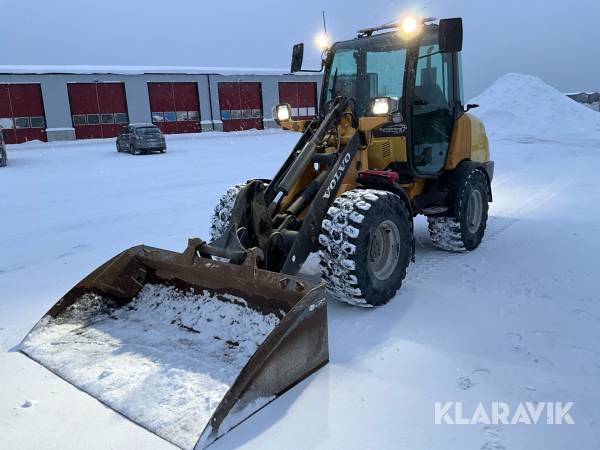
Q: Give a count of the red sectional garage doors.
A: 5